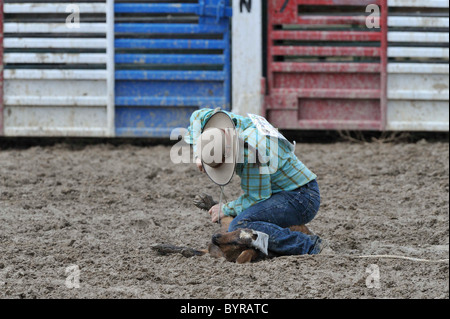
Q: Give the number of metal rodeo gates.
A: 4